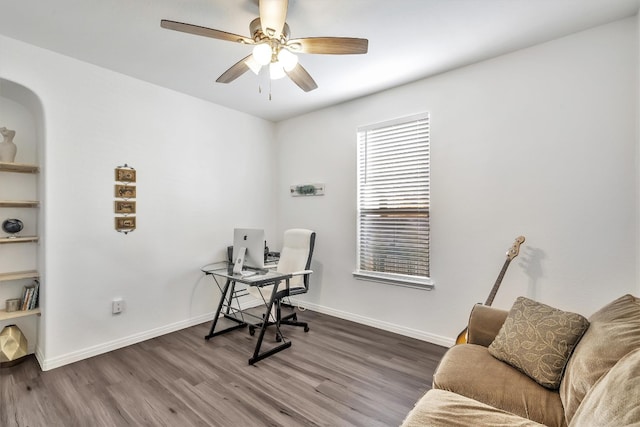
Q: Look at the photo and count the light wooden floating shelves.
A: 5